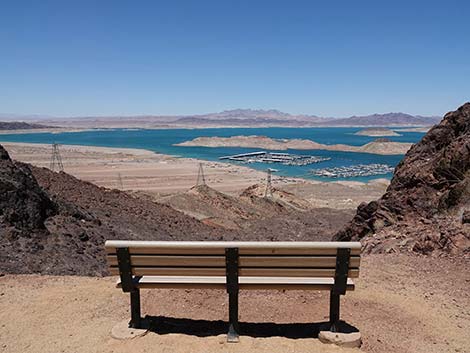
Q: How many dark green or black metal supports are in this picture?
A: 3